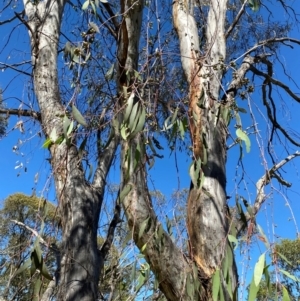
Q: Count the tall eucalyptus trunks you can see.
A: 3